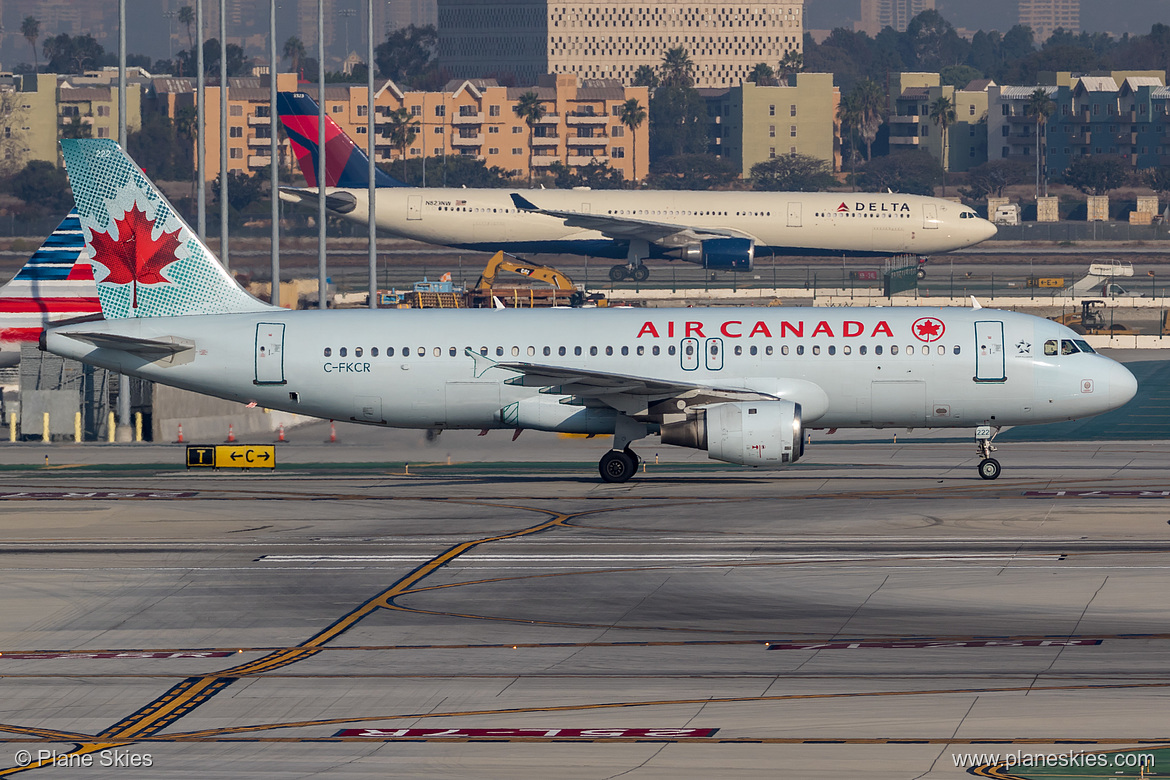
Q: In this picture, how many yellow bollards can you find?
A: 5